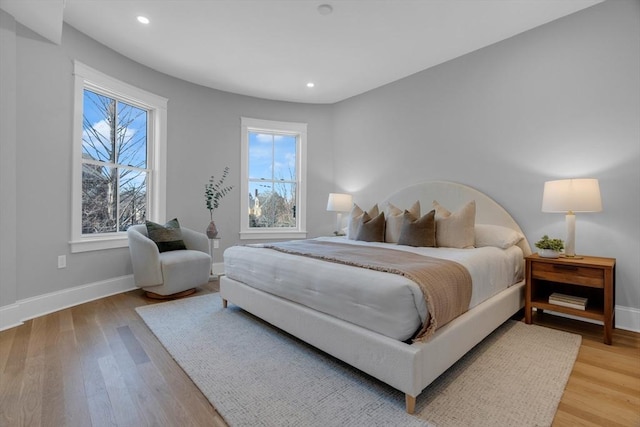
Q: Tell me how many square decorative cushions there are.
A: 6